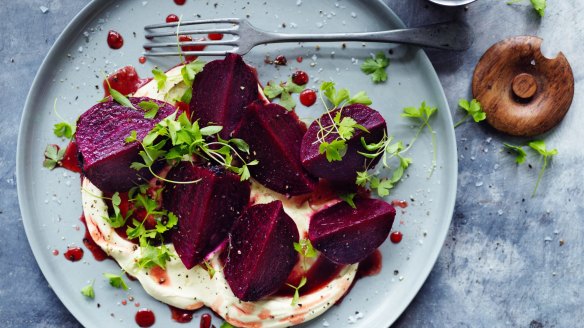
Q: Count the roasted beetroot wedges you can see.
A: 7